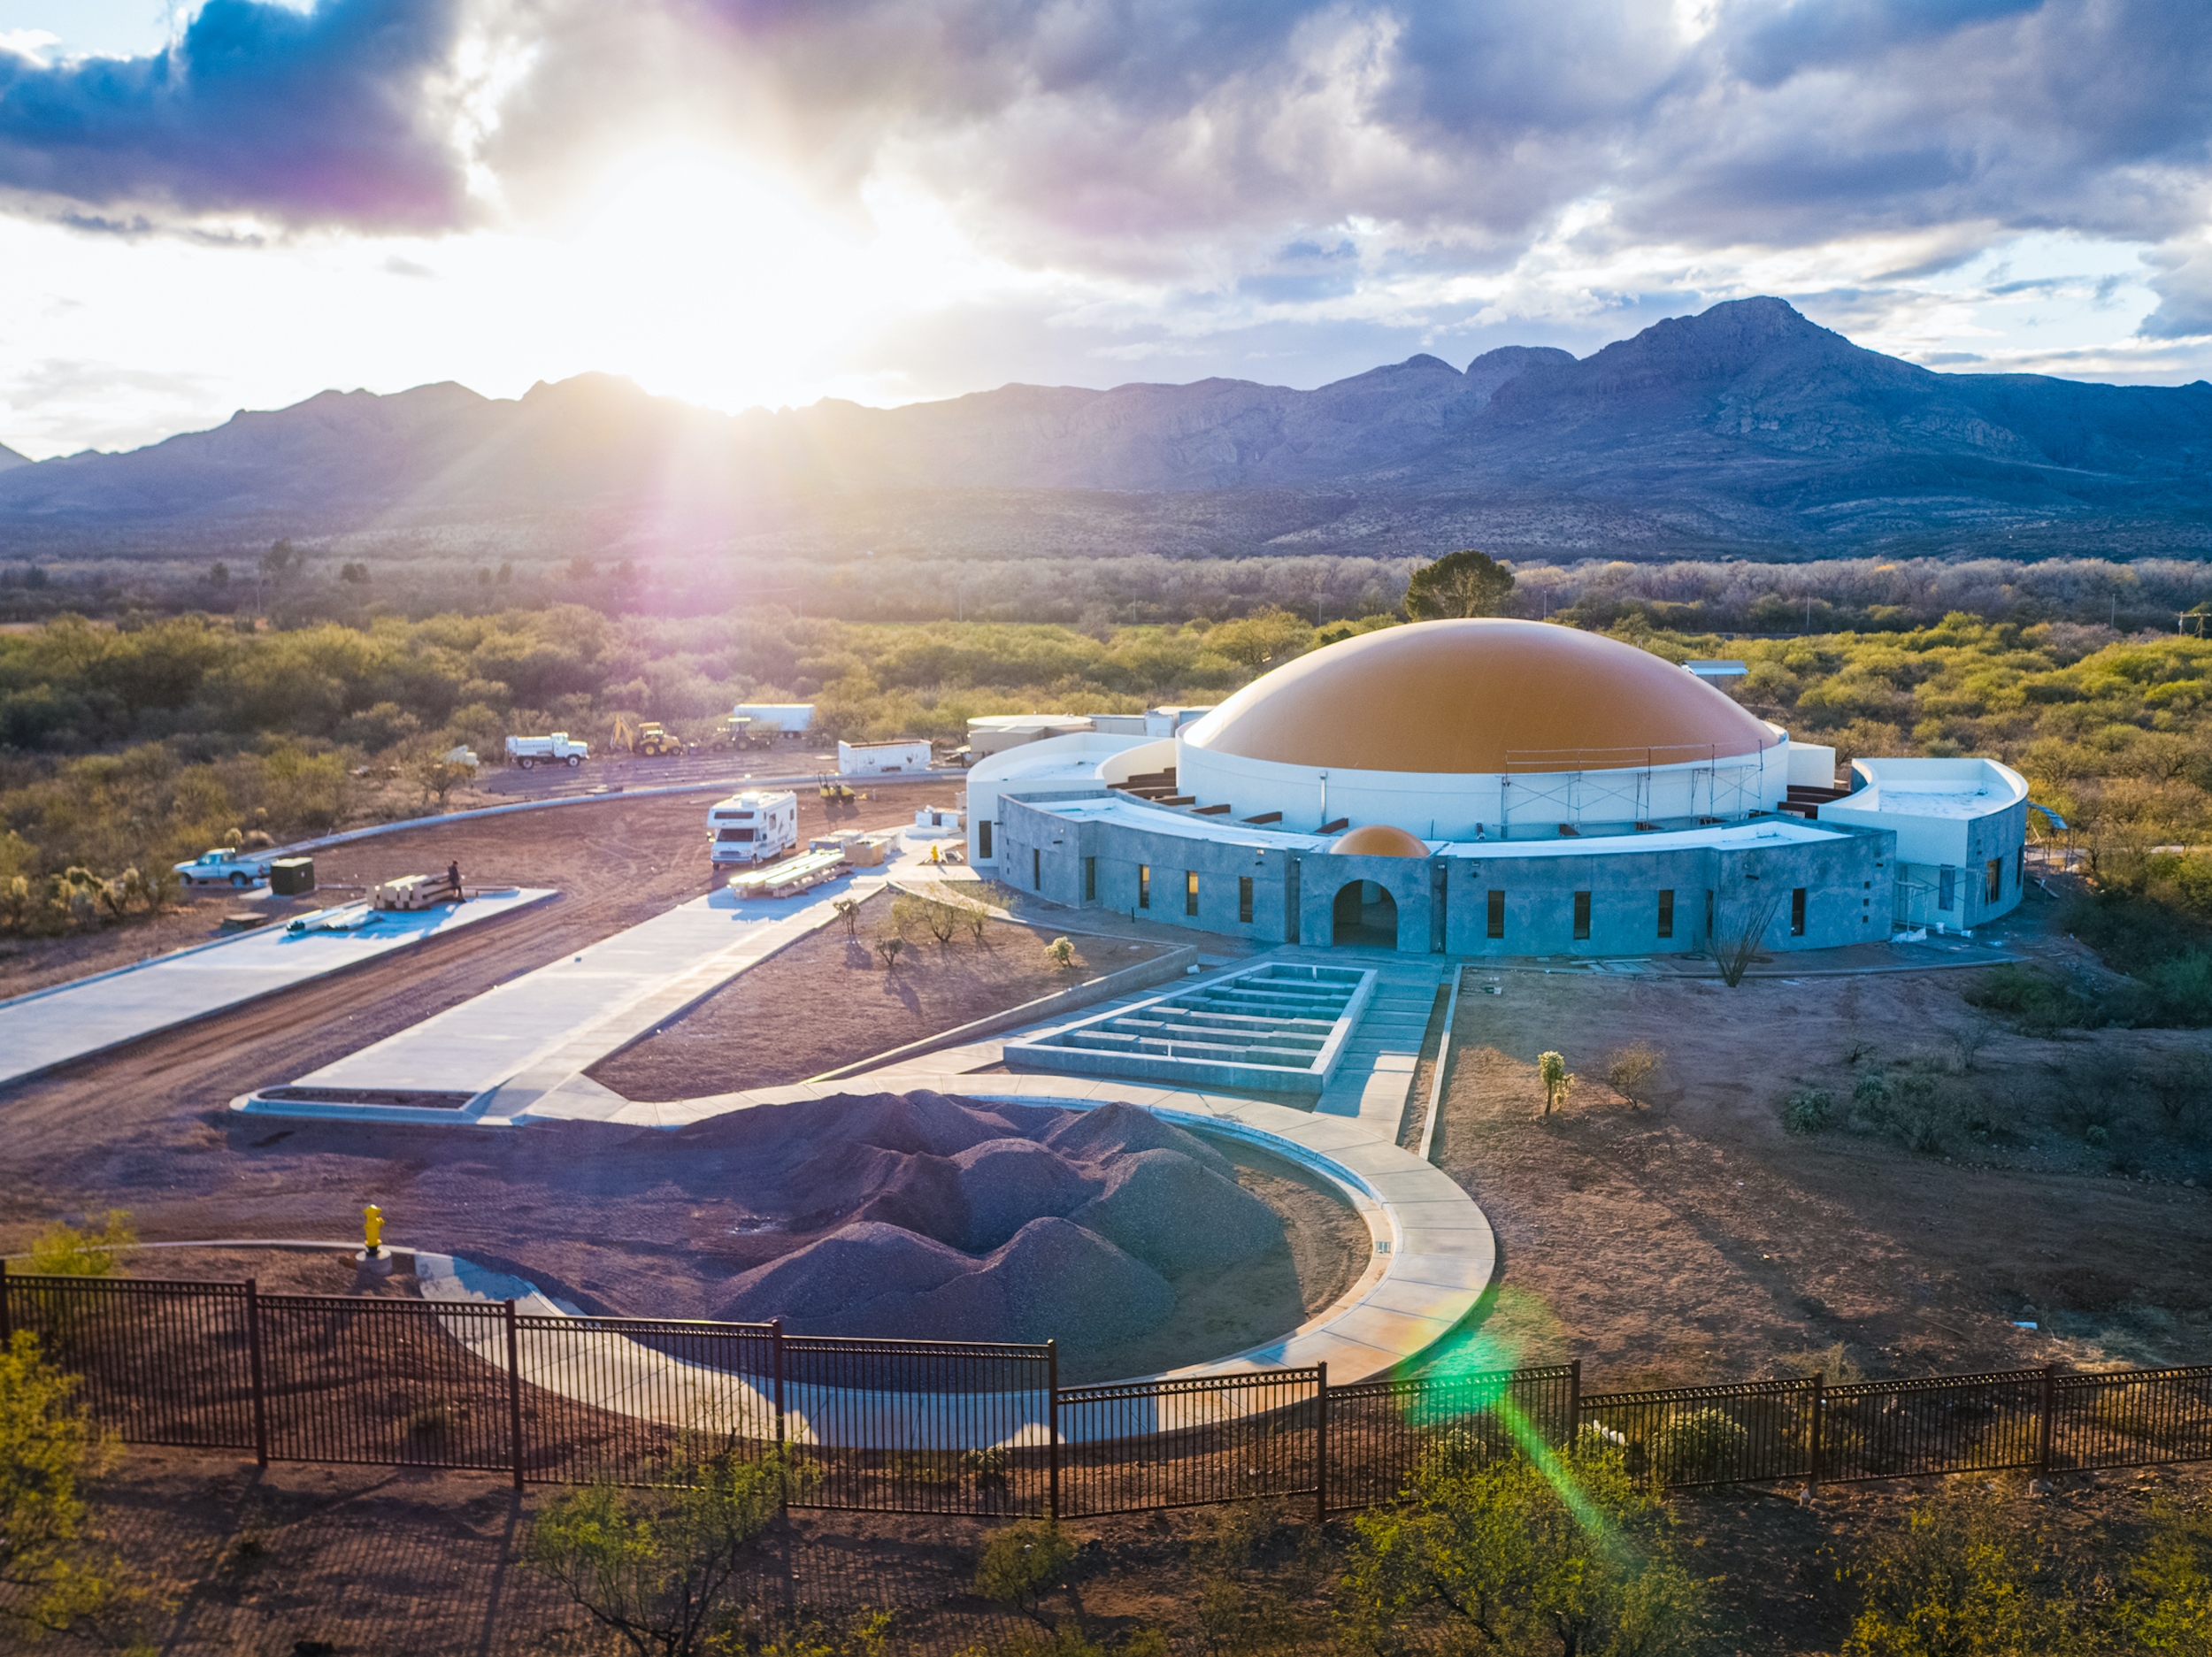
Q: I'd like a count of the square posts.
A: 9